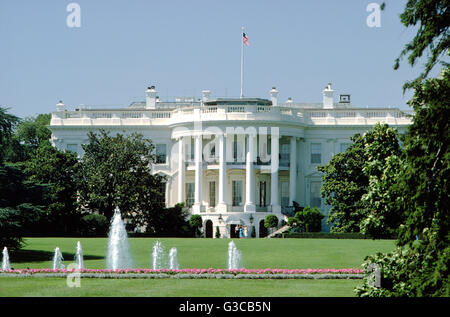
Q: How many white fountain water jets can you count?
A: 7